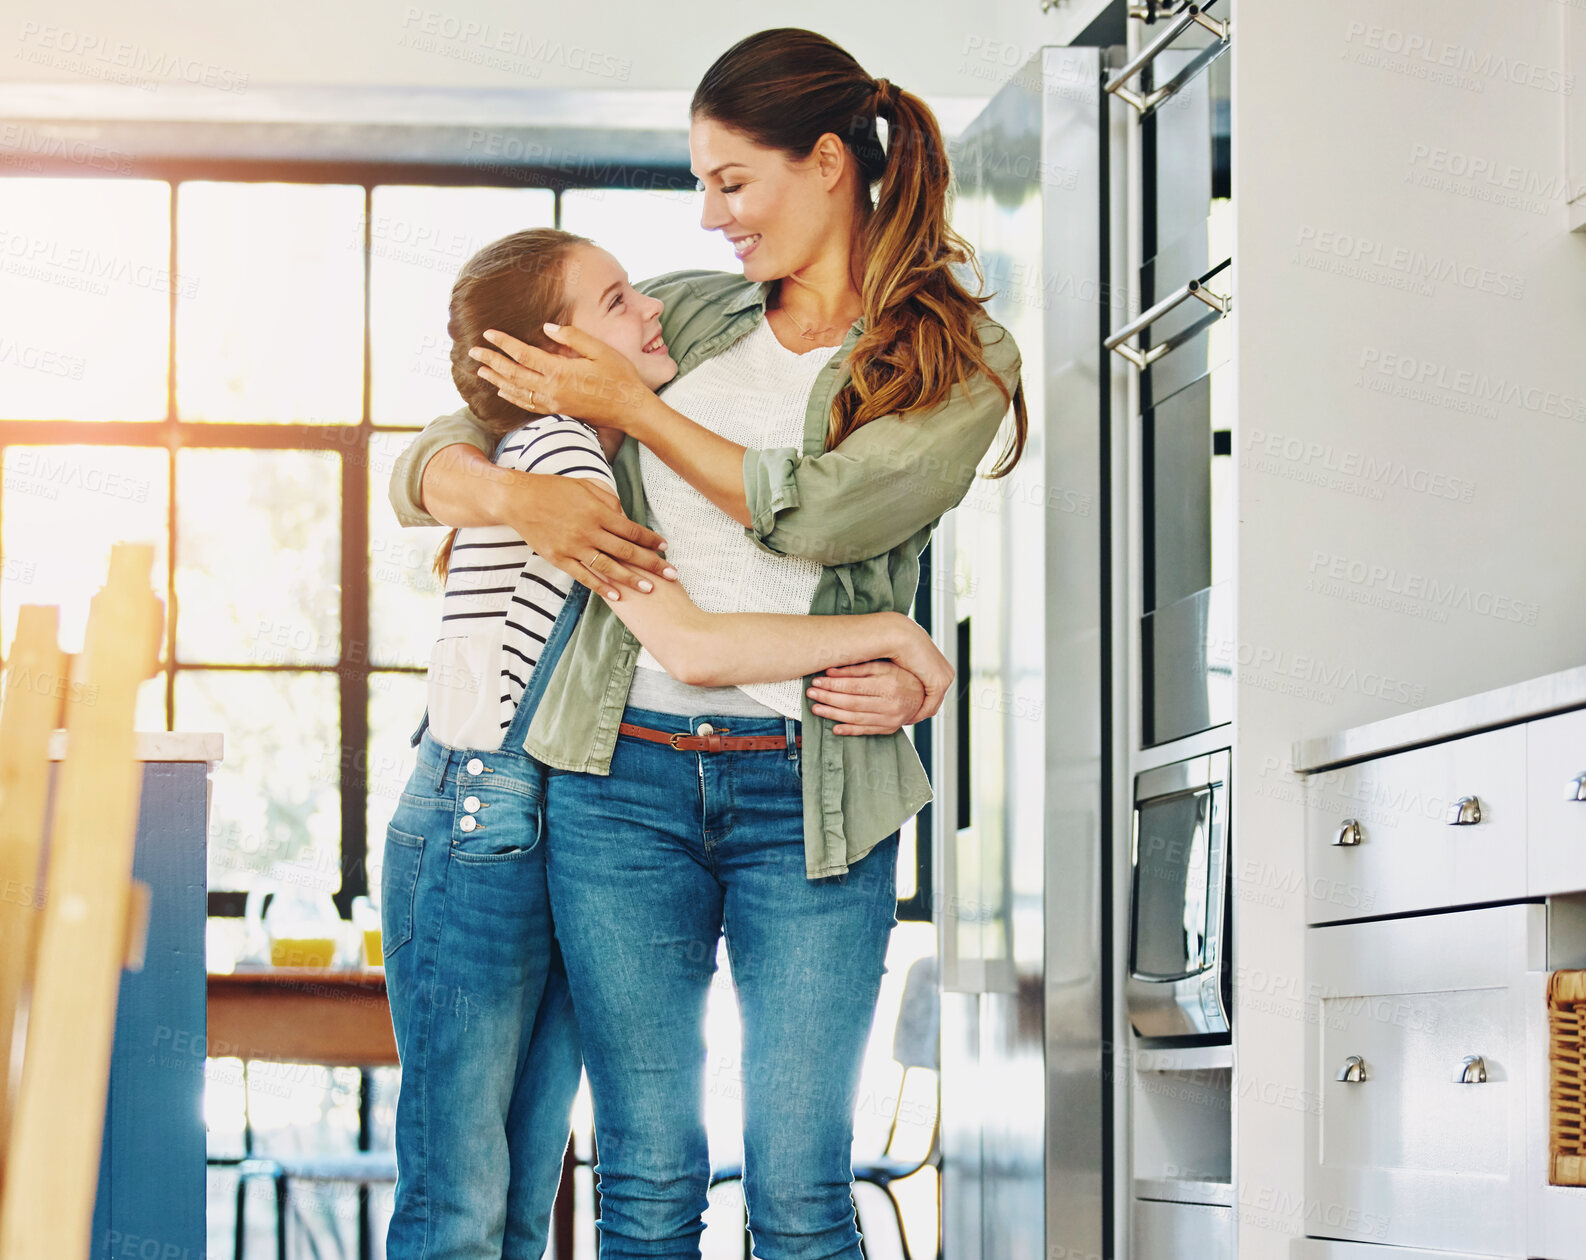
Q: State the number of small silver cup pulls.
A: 5